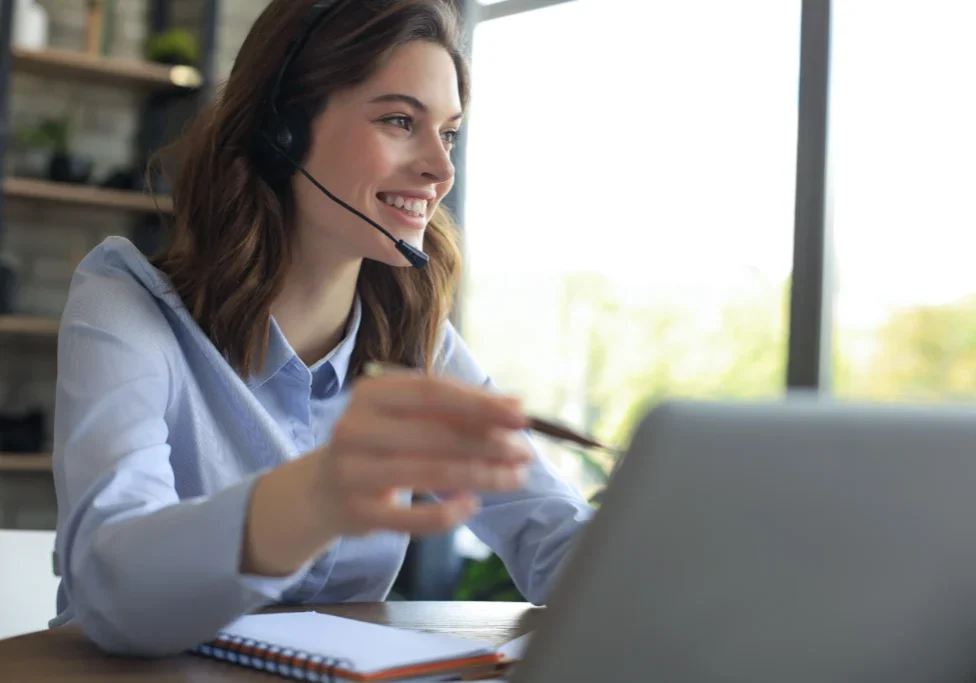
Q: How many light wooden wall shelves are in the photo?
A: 4